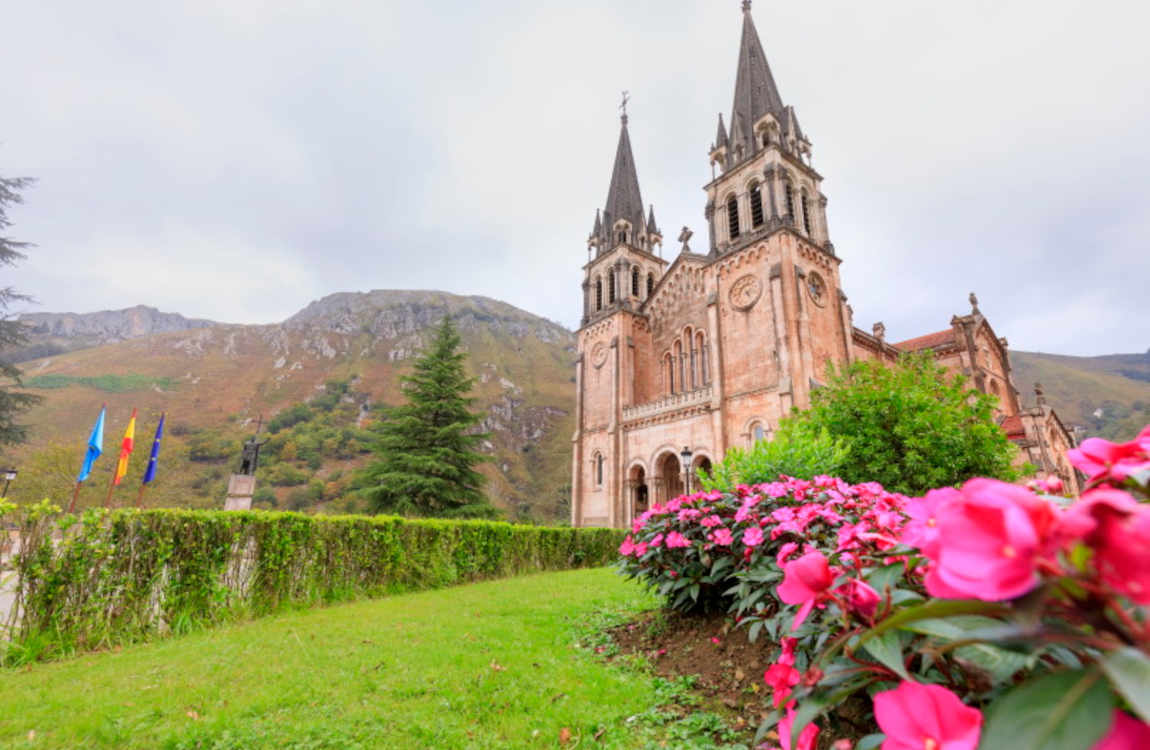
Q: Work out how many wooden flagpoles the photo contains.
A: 3